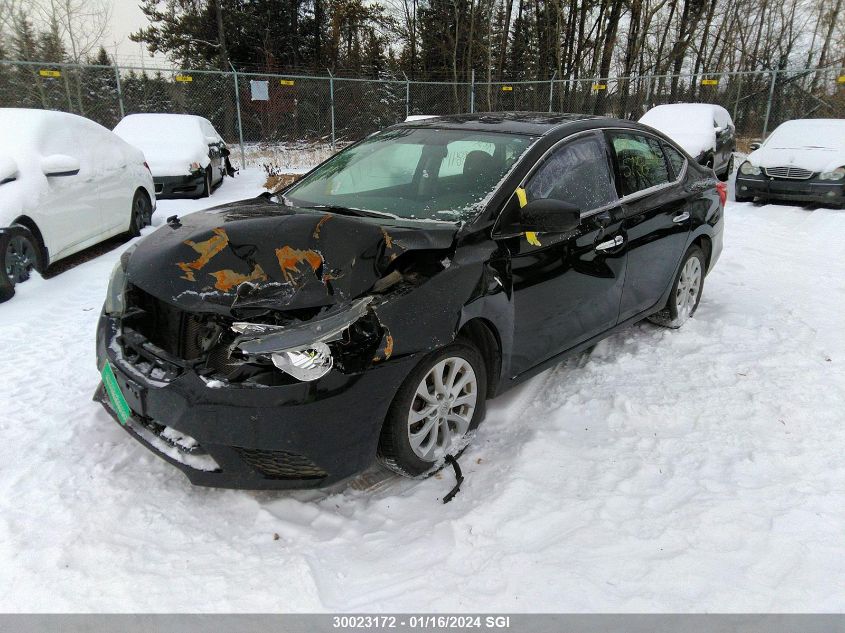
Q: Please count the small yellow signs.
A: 7